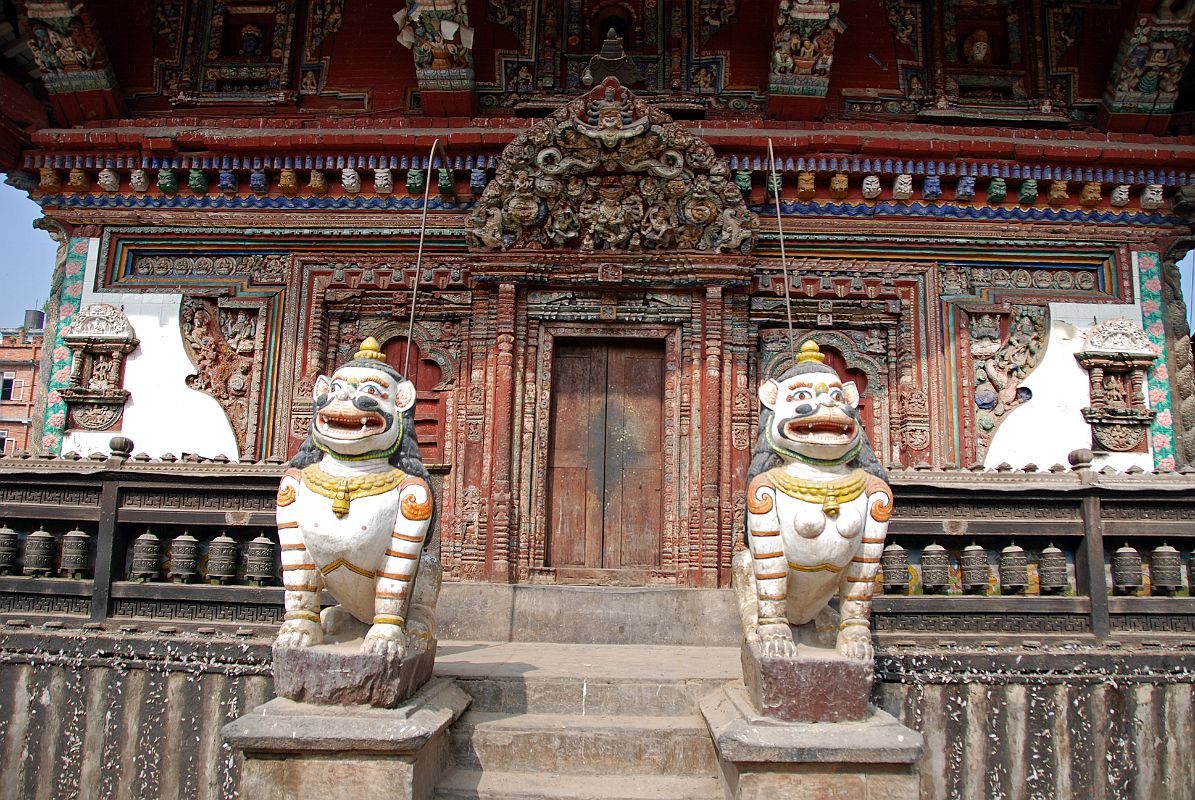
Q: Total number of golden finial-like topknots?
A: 2